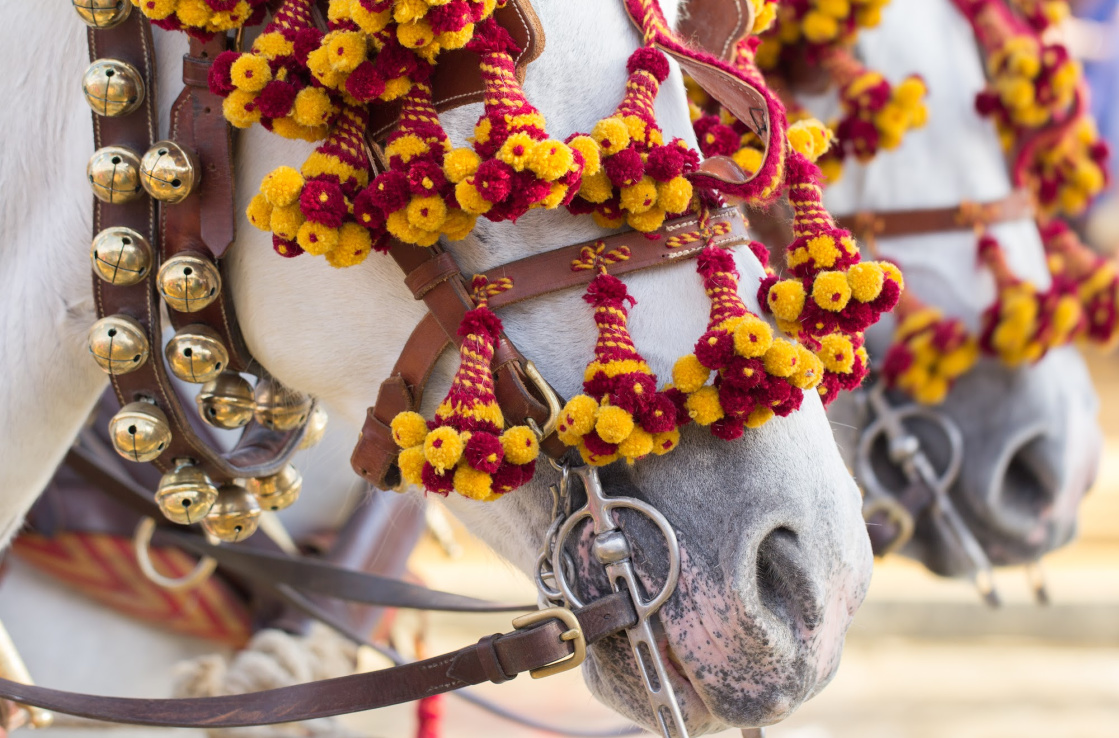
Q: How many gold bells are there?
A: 15